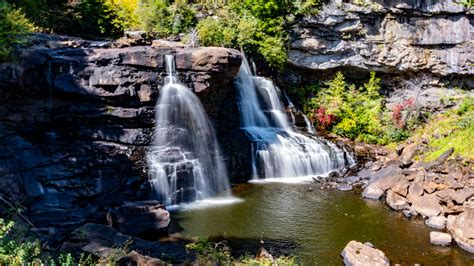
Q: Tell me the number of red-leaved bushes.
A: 2